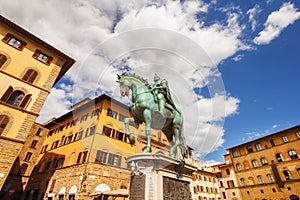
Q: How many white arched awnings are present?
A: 3